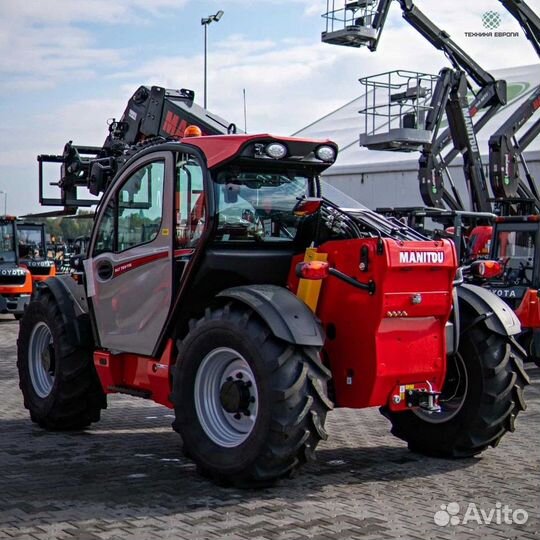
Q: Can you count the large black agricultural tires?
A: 3